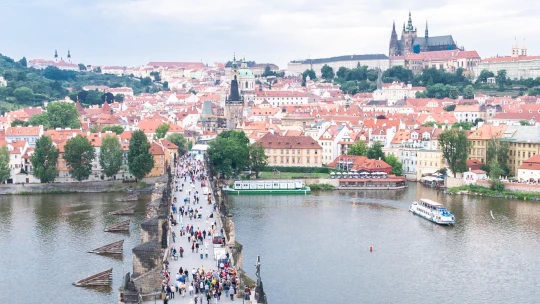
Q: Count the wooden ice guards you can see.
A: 5